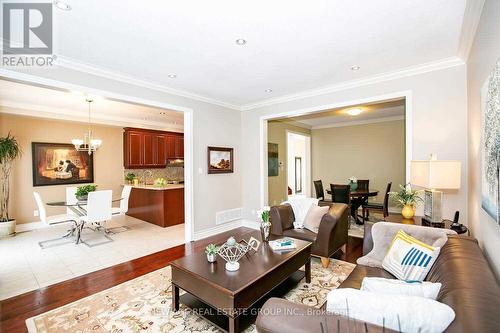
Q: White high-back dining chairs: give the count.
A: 4